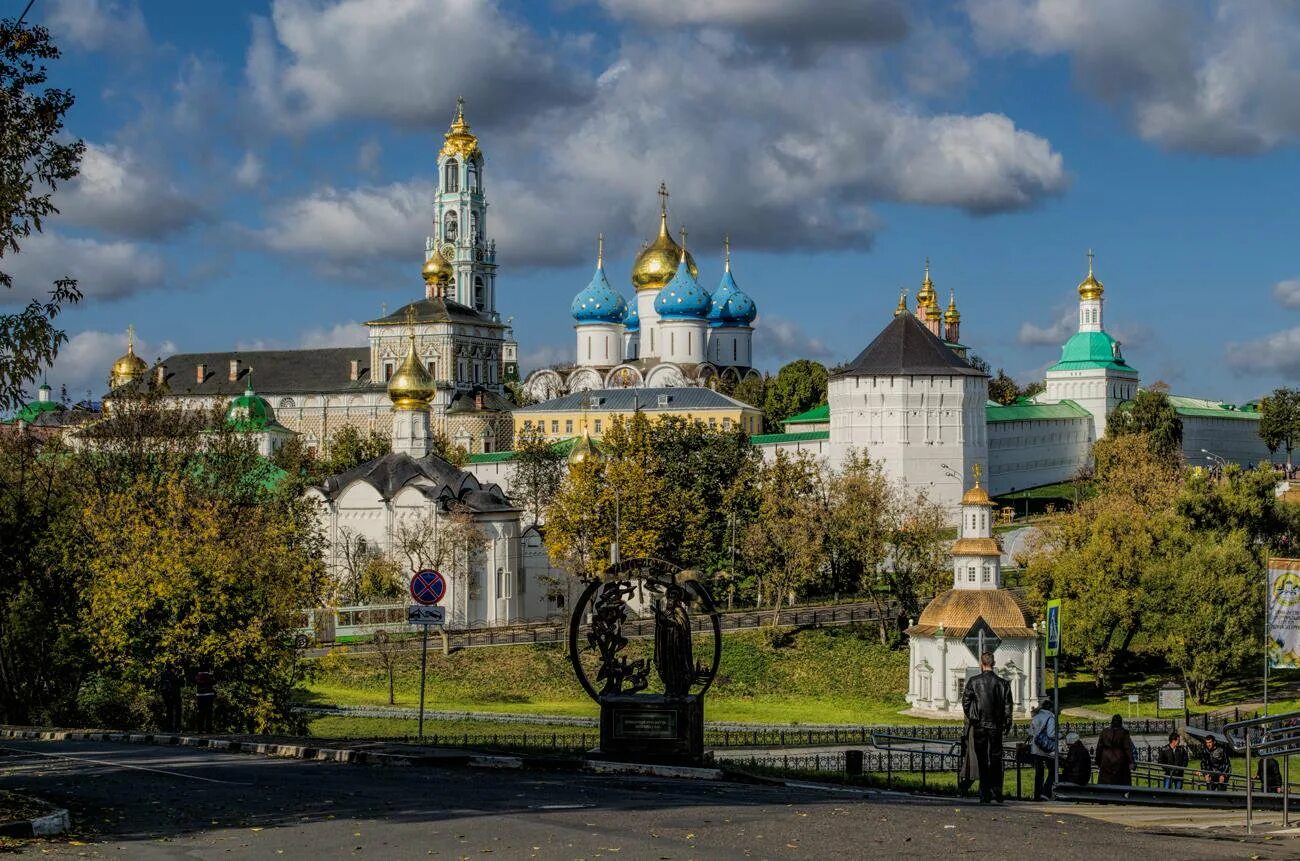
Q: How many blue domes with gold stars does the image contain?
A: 4